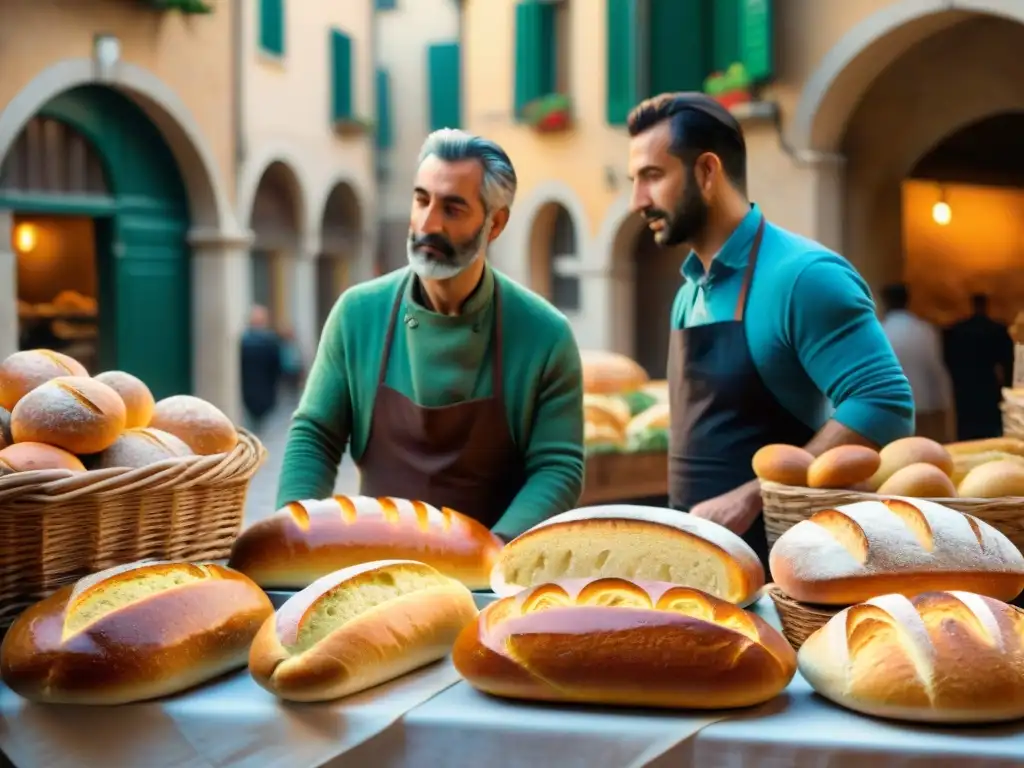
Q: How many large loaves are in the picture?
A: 7